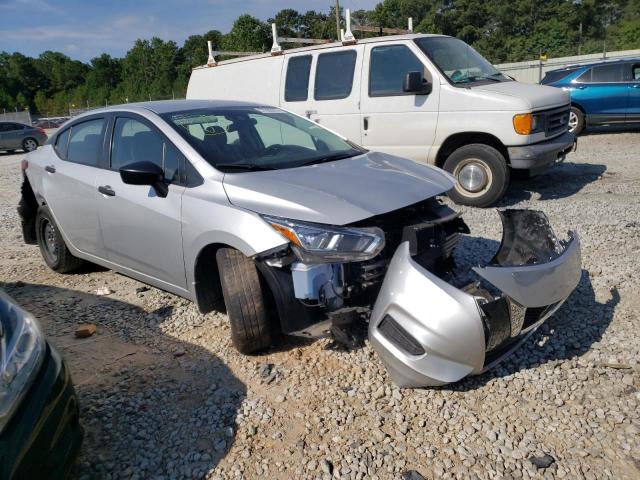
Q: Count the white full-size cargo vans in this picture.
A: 1